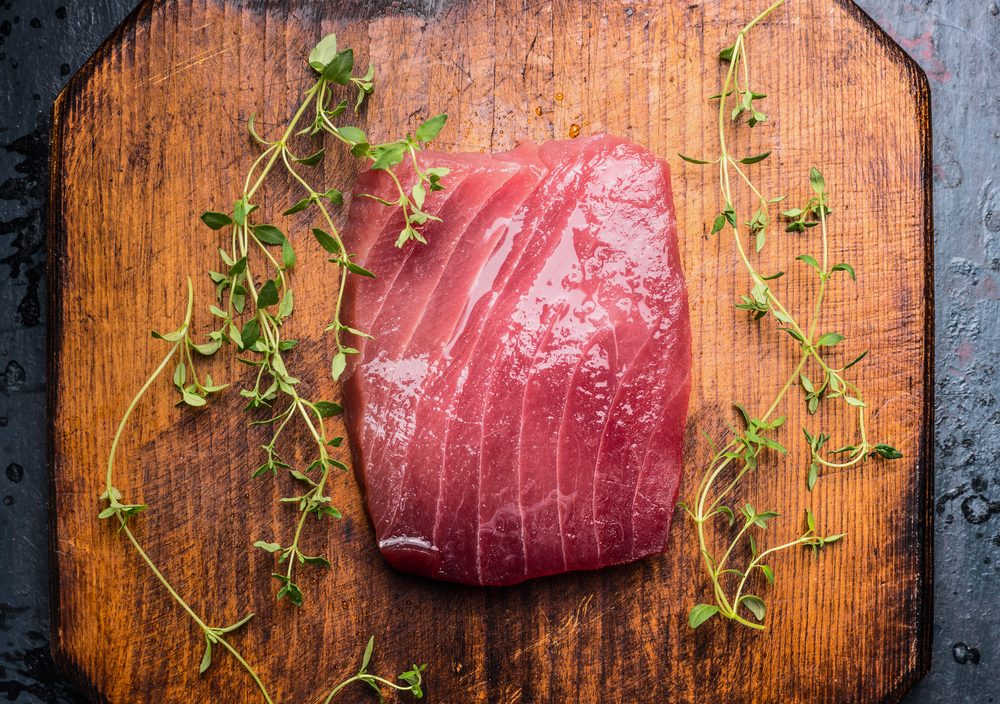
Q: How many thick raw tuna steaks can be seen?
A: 1